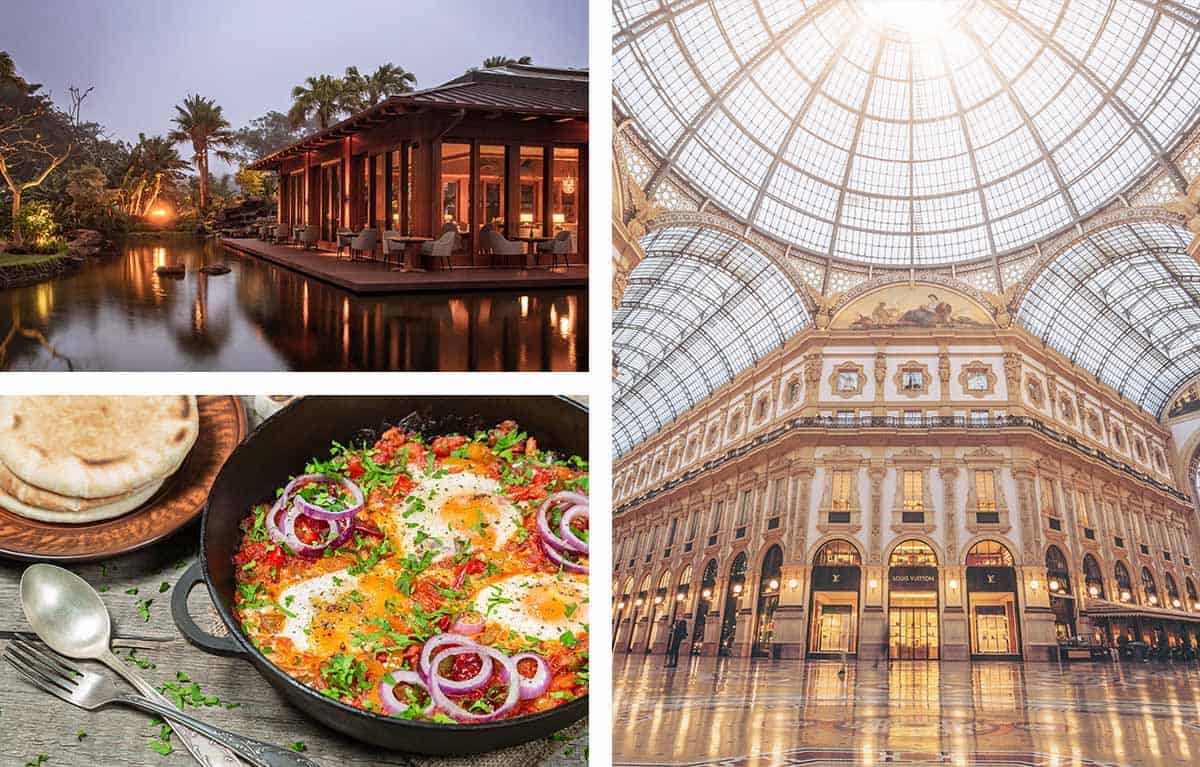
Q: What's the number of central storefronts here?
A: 3